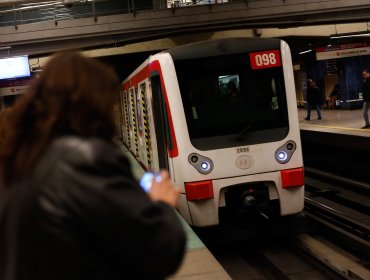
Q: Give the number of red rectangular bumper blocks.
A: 2